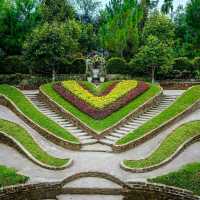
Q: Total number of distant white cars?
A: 0